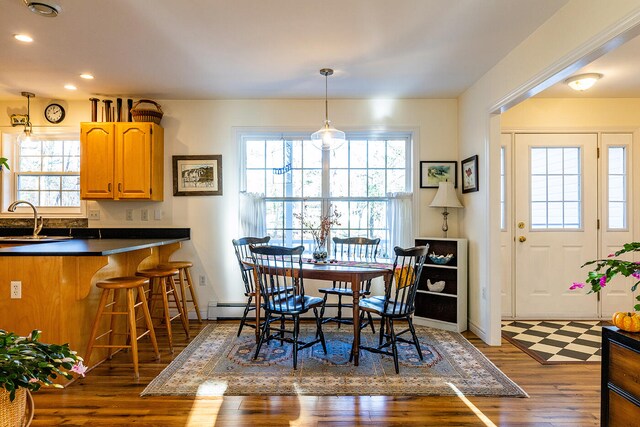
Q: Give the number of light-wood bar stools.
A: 3